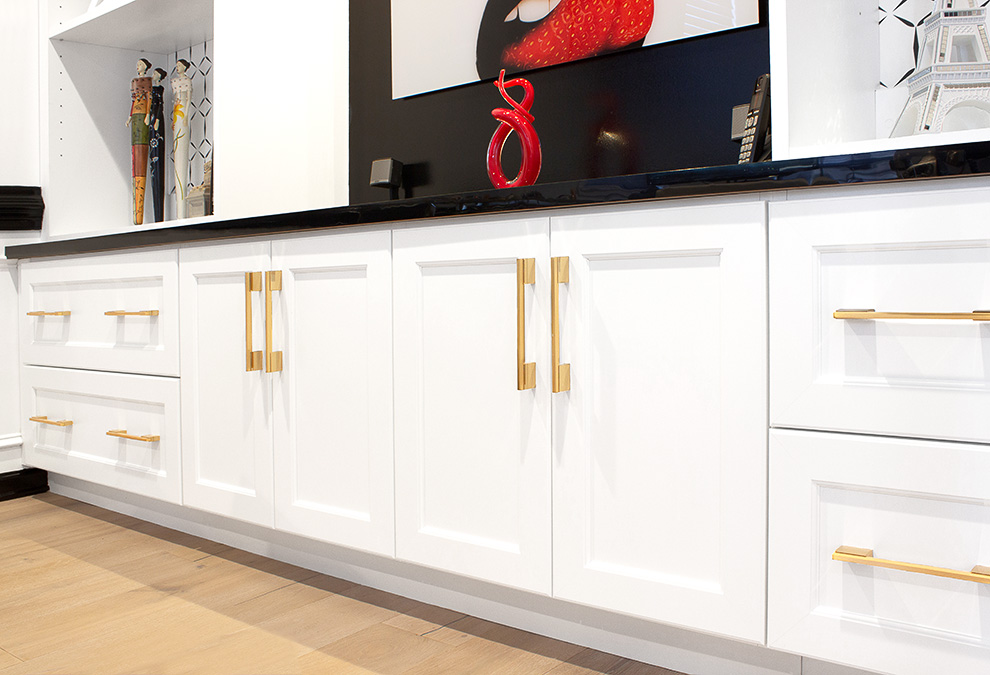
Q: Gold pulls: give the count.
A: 10